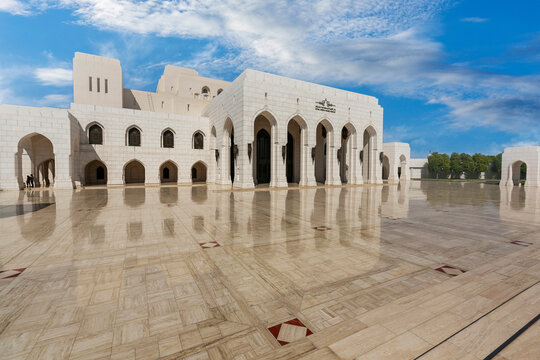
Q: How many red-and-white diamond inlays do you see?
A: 6